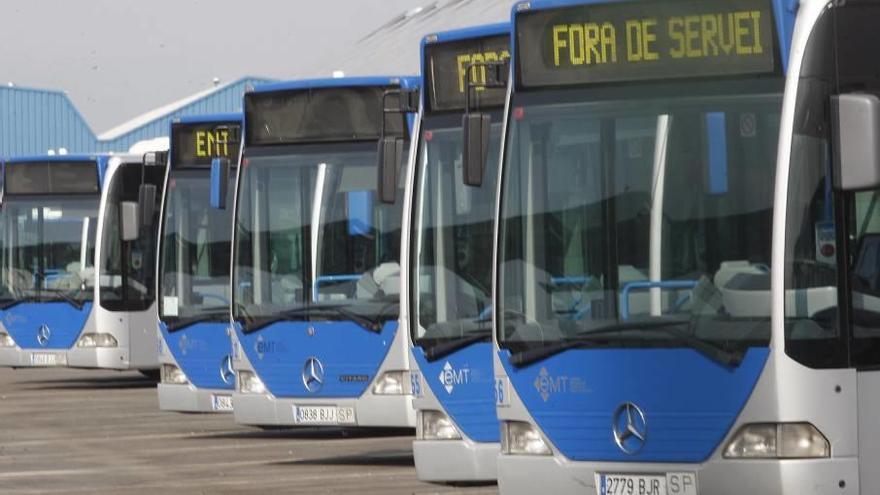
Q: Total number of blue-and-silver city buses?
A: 5